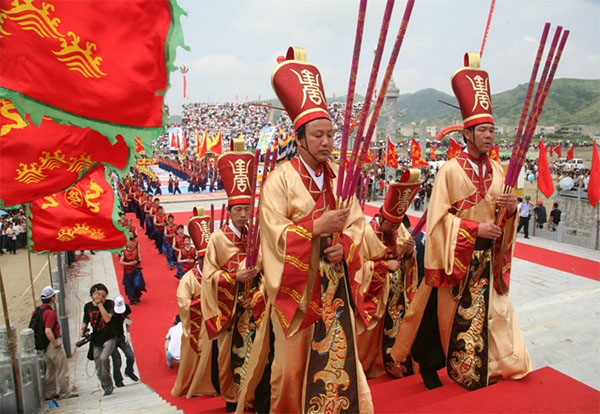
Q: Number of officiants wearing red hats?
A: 5